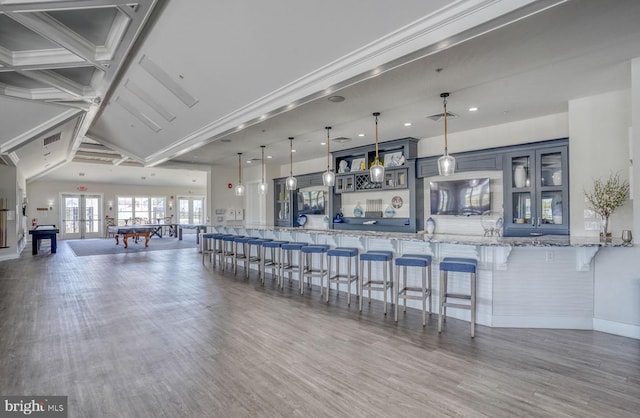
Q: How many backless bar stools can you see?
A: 12